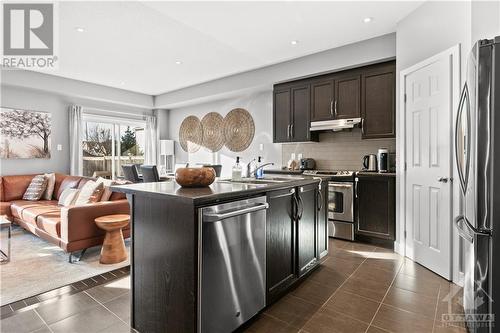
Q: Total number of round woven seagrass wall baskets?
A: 3